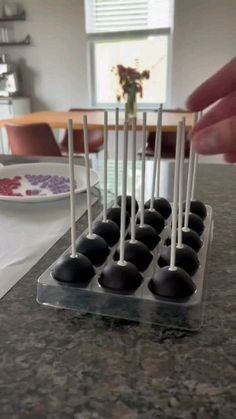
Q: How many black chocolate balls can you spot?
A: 15